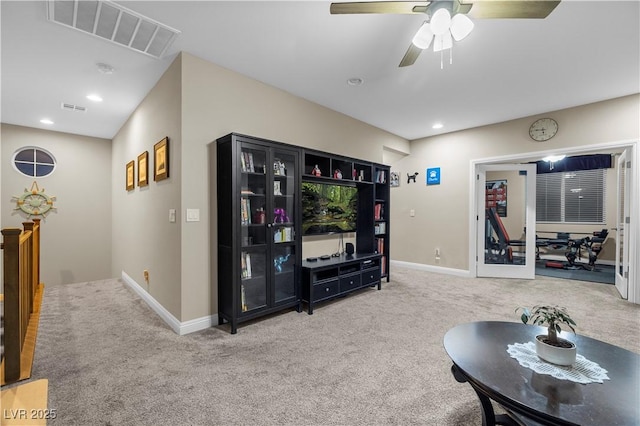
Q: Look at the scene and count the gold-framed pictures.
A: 3